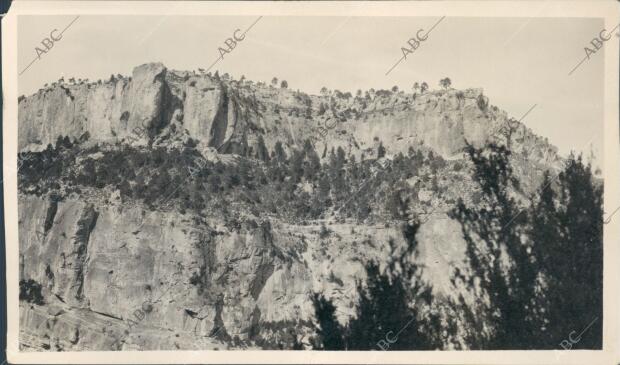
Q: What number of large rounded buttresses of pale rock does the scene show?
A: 2